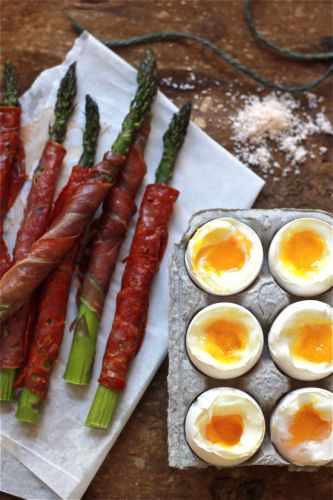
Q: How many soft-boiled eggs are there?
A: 6